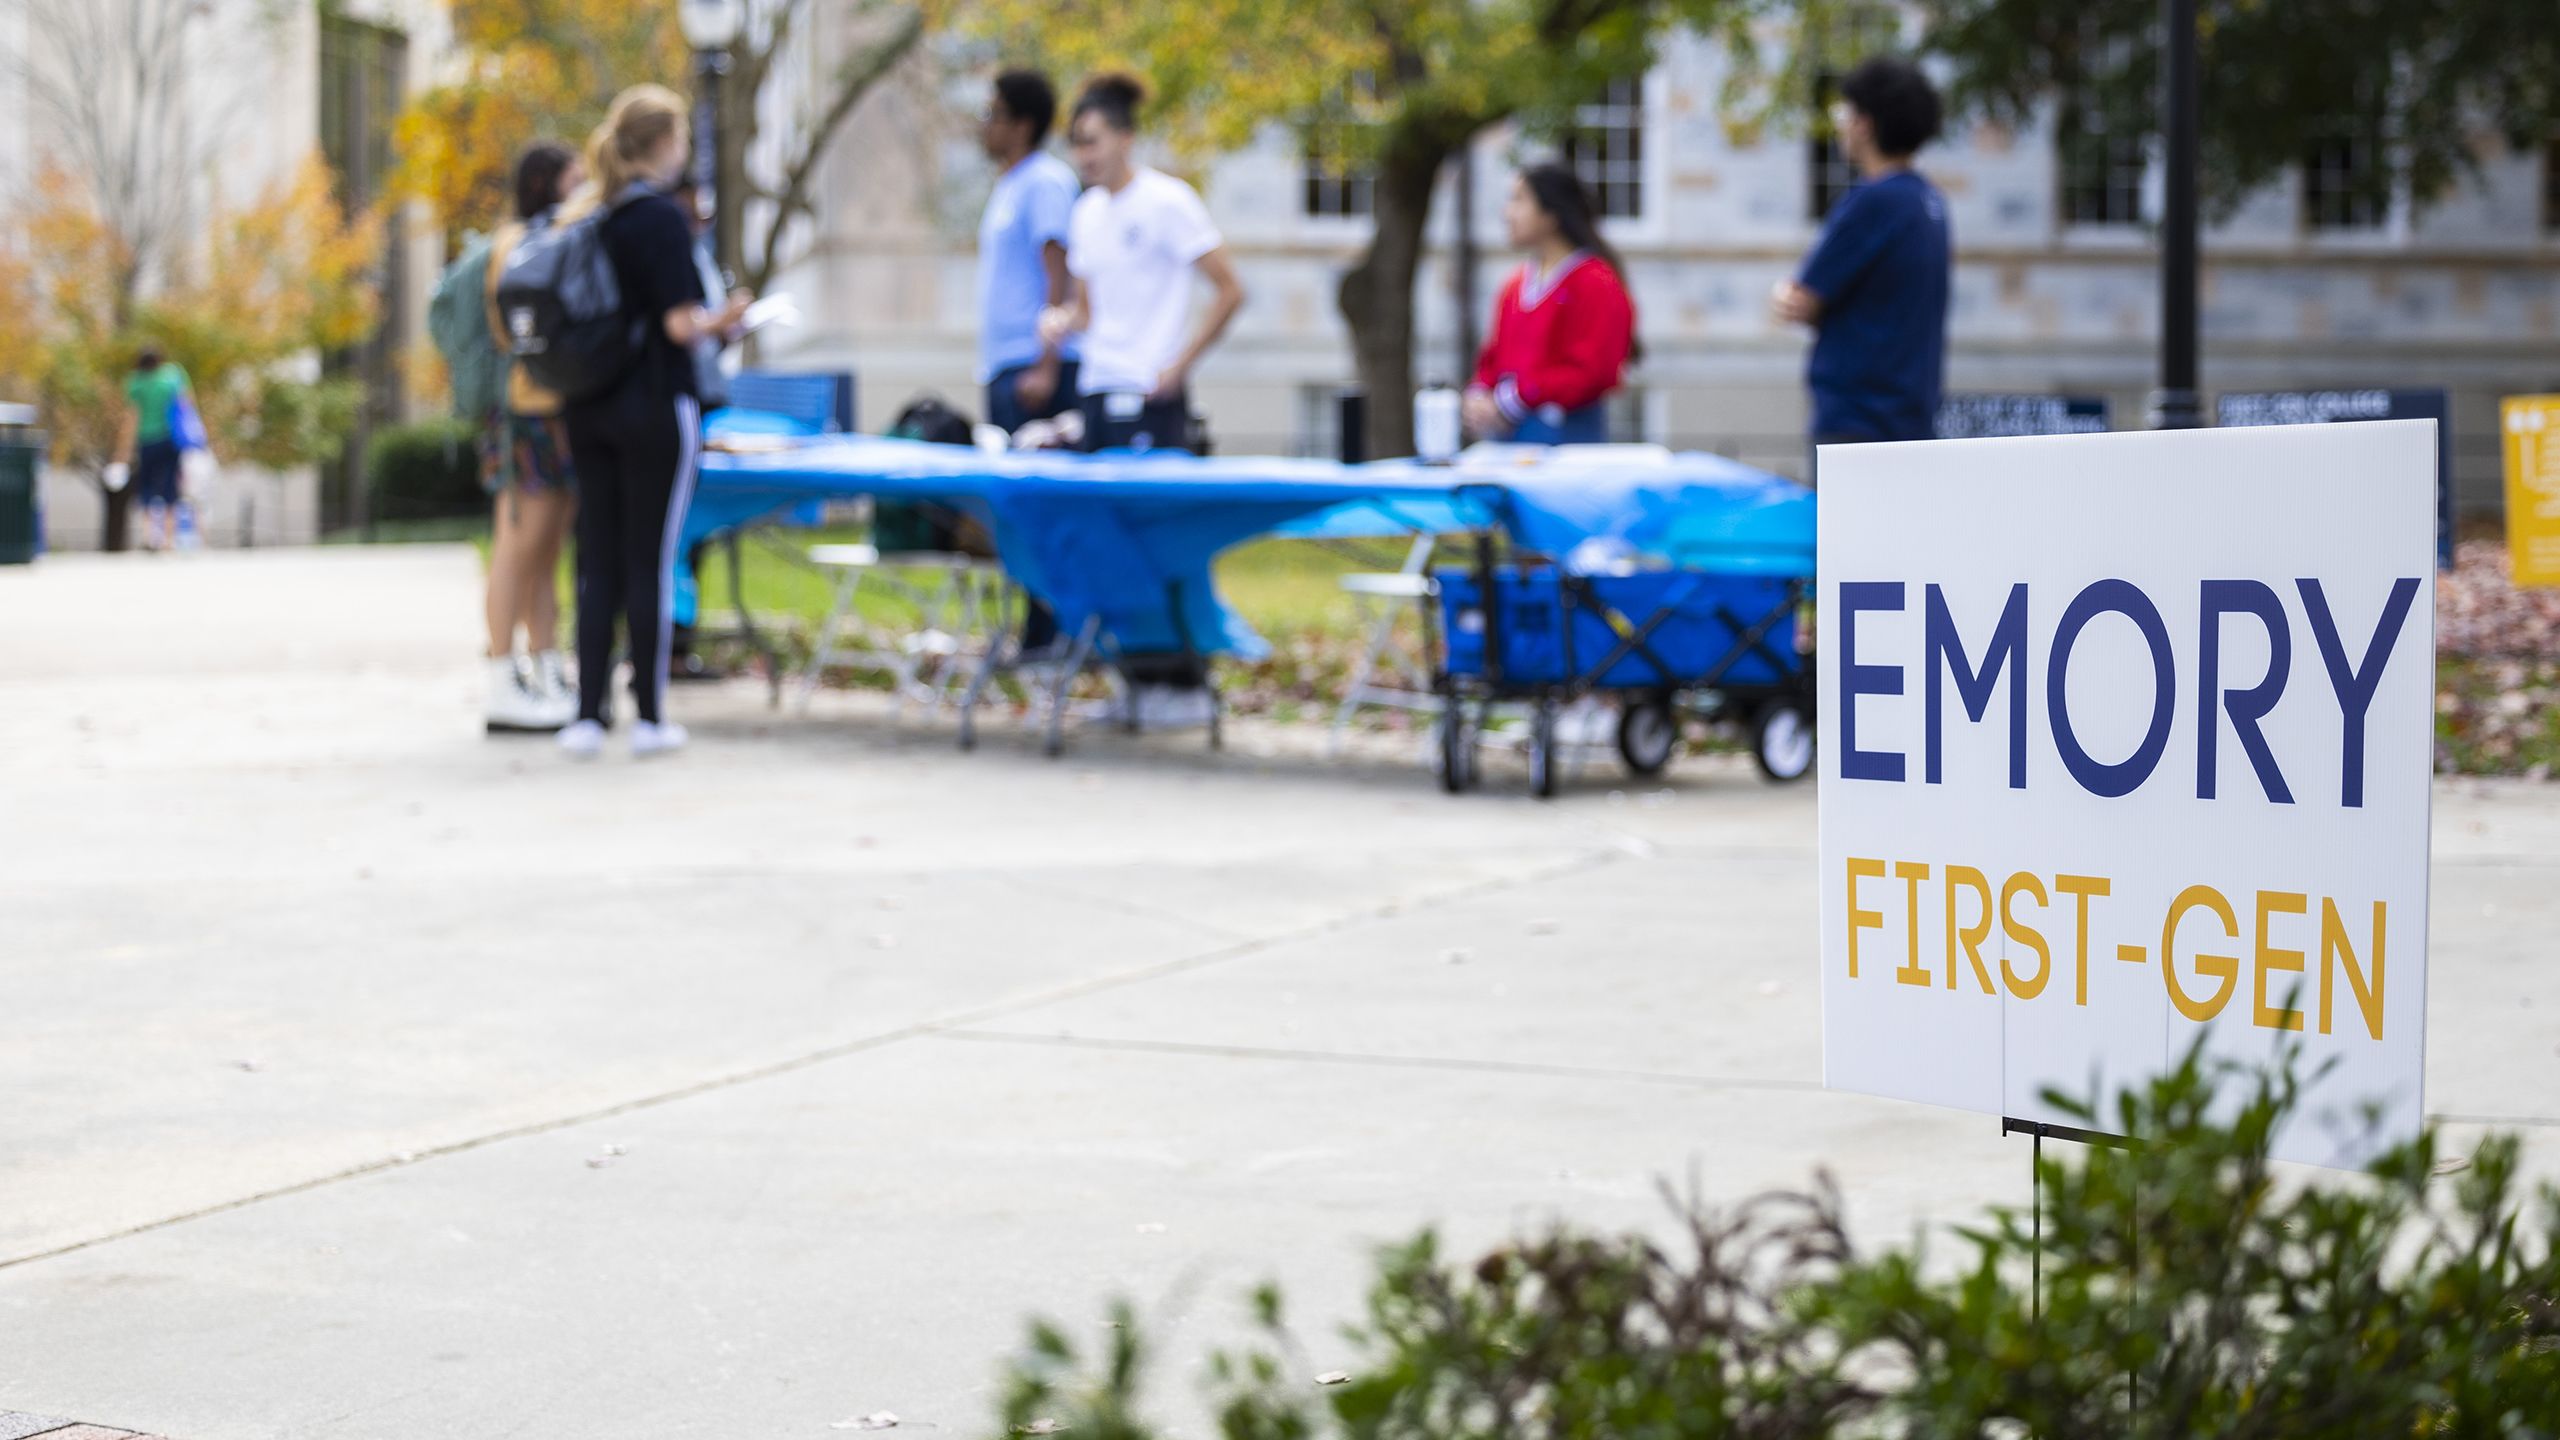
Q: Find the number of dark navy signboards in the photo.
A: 2